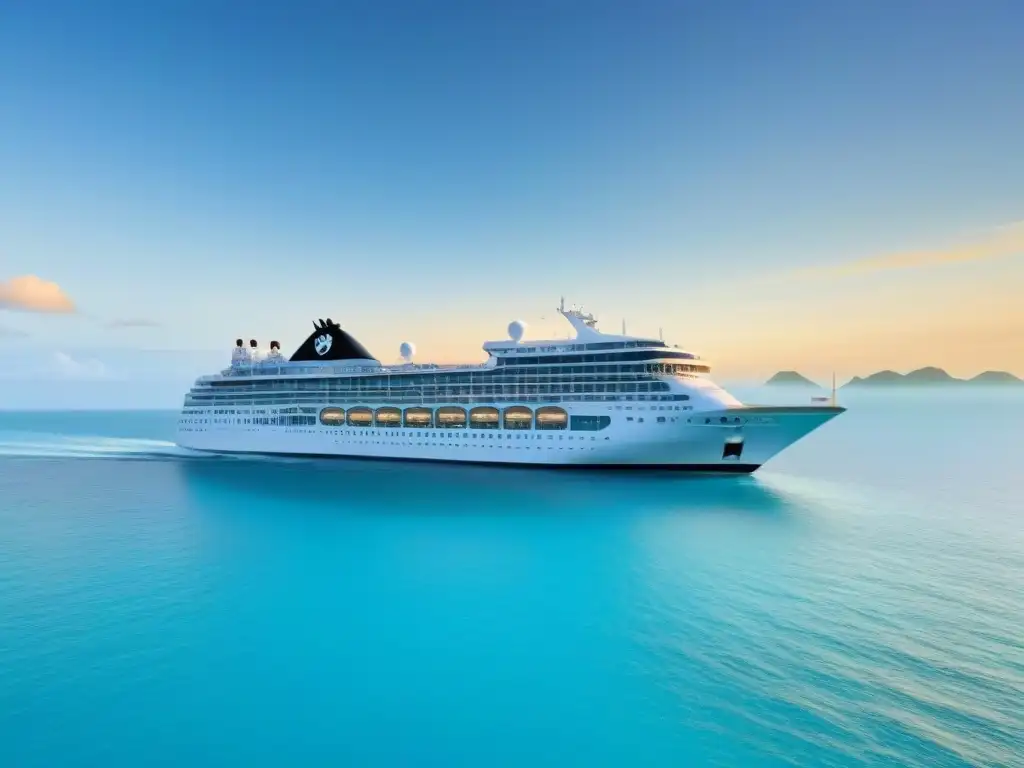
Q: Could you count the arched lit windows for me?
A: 8